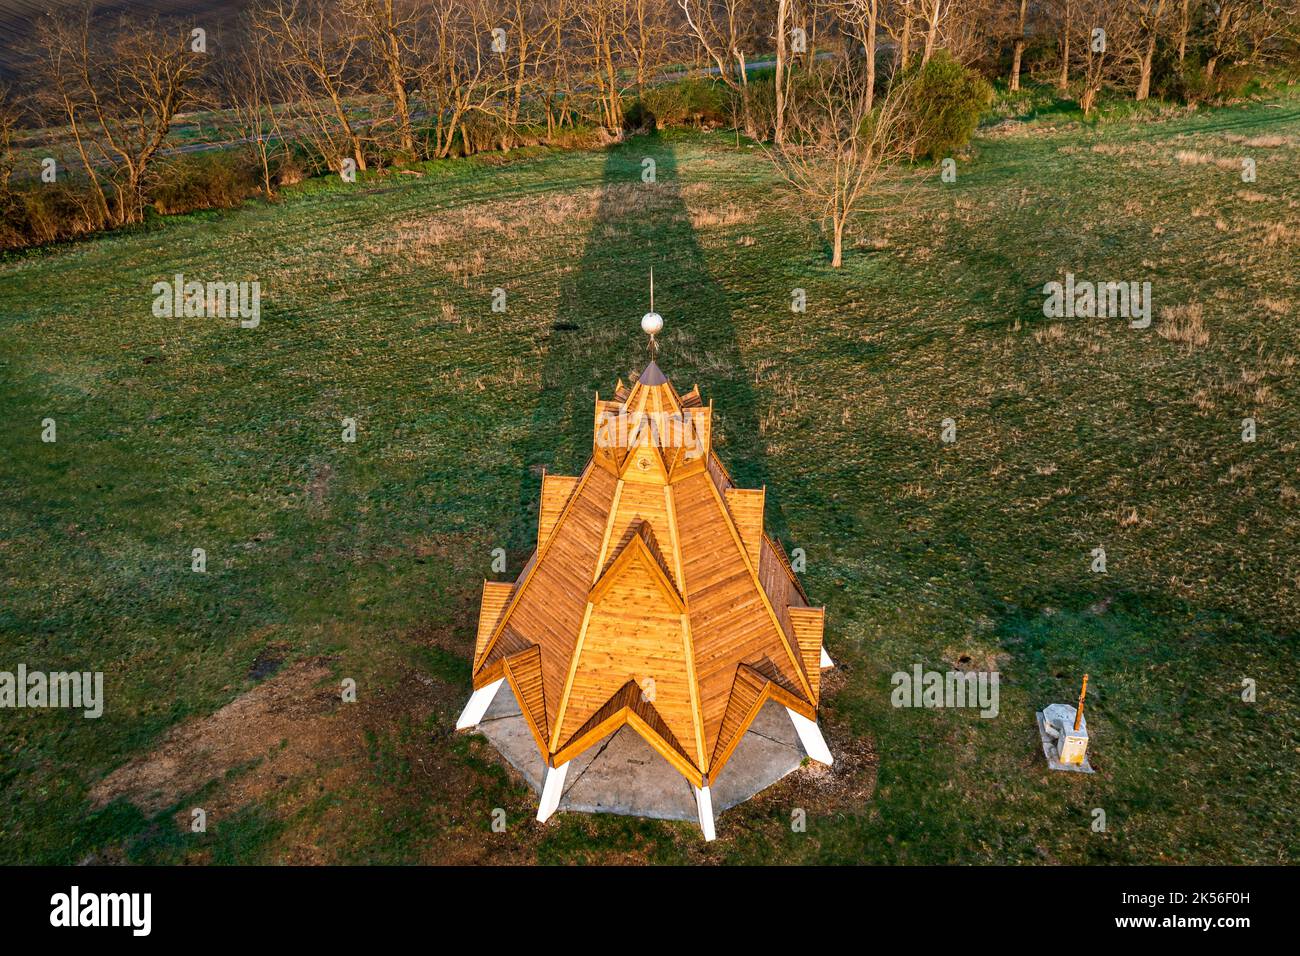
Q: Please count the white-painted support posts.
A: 5